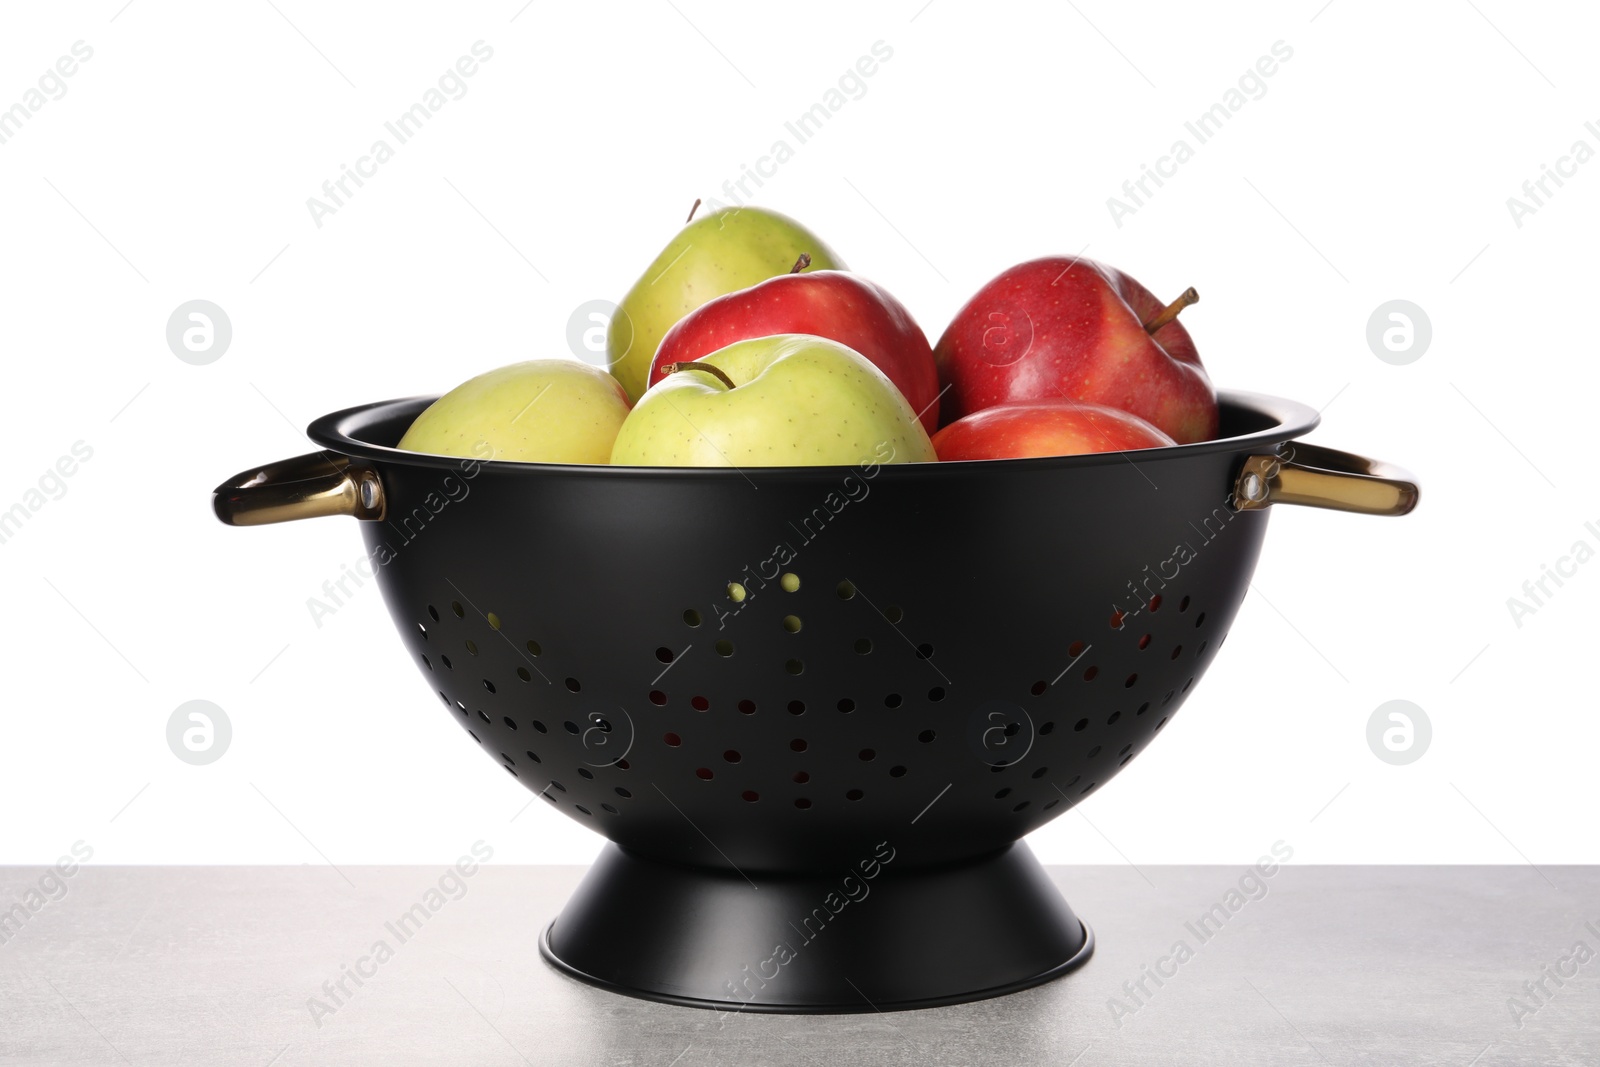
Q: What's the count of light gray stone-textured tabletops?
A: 1